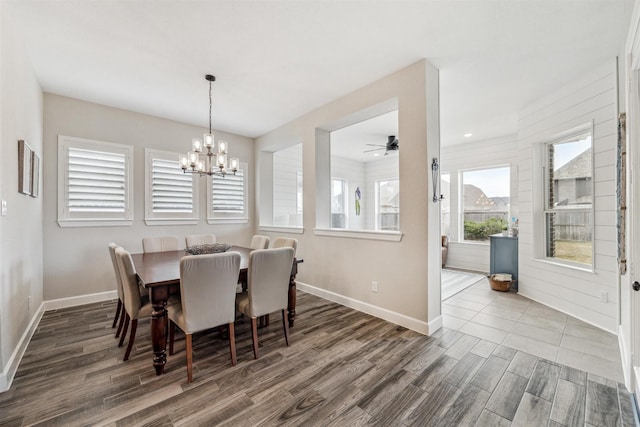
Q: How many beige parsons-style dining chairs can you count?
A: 8